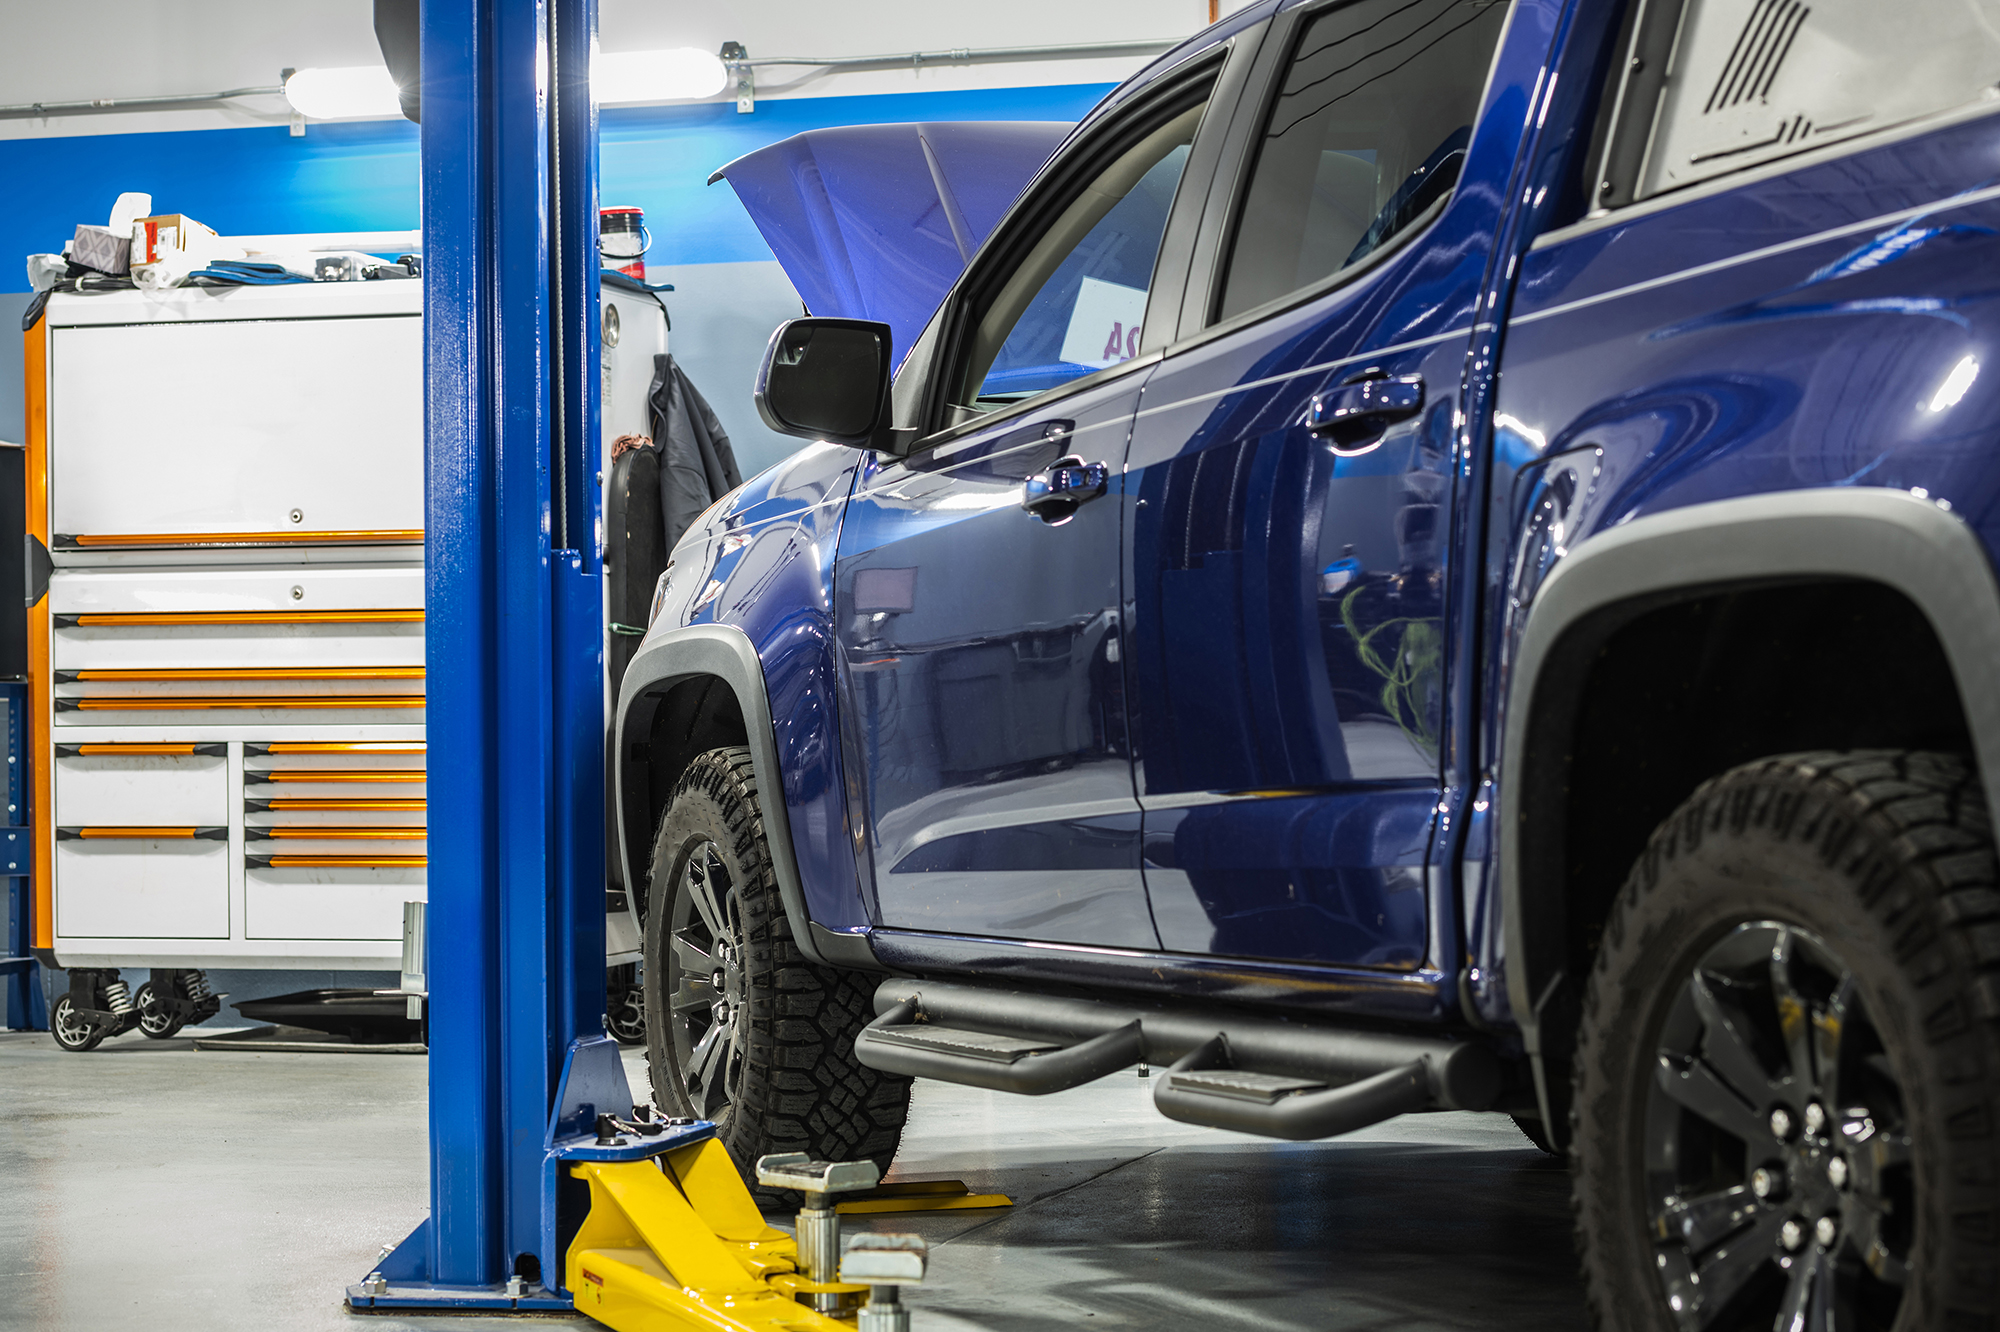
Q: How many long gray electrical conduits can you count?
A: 2